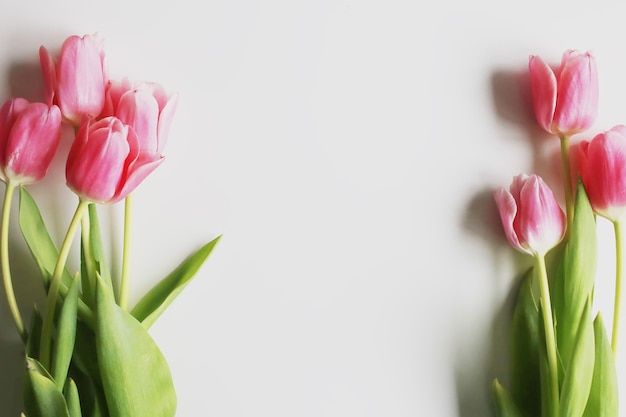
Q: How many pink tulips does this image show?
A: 7